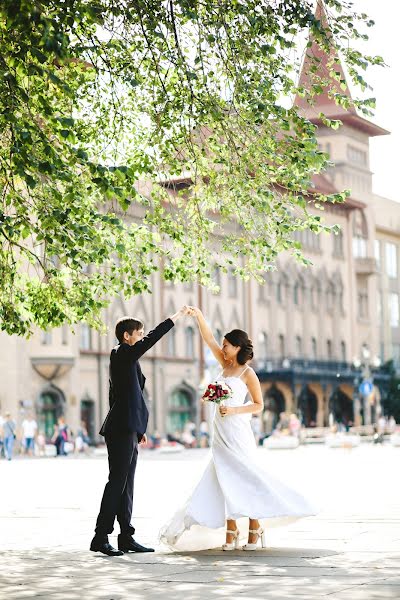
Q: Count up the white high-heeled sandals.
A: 2